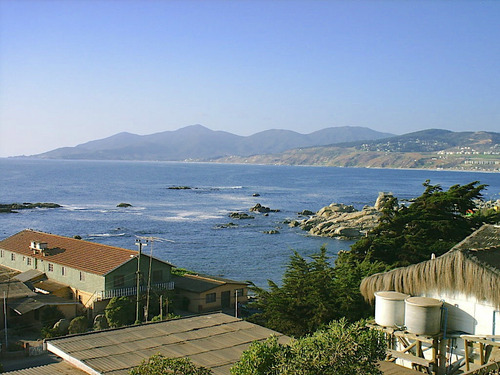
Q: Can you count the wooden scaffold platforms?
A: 1